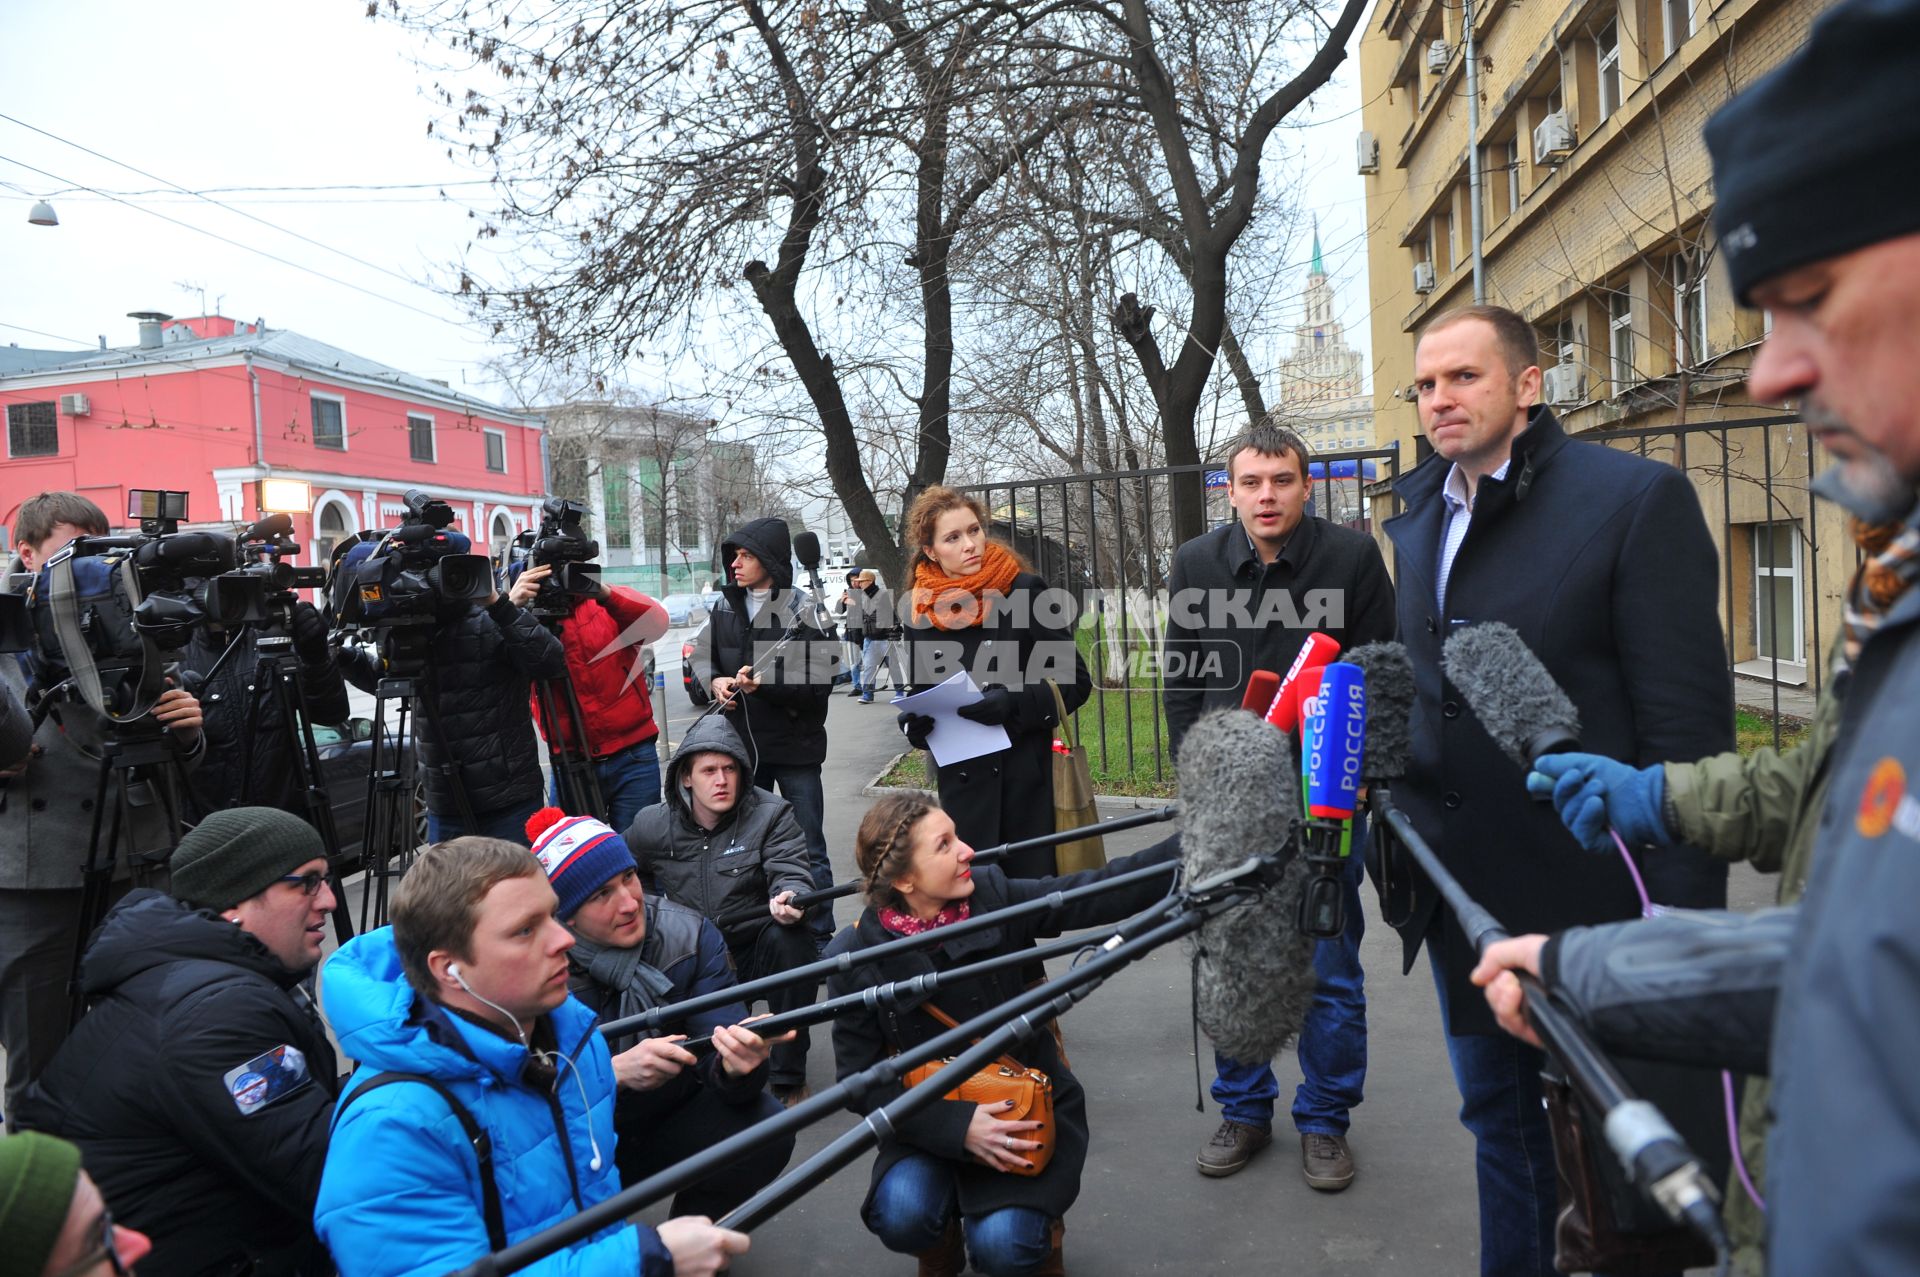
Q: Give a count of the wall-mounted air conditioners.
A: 6